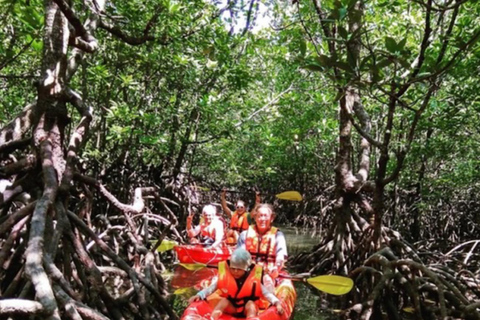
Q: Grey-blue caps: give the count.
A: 1